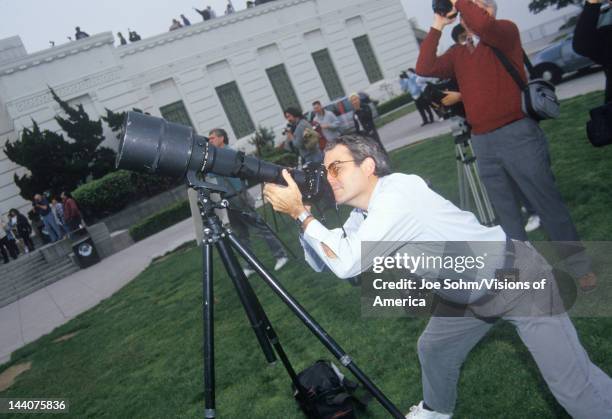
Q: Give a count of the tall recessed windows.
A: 5